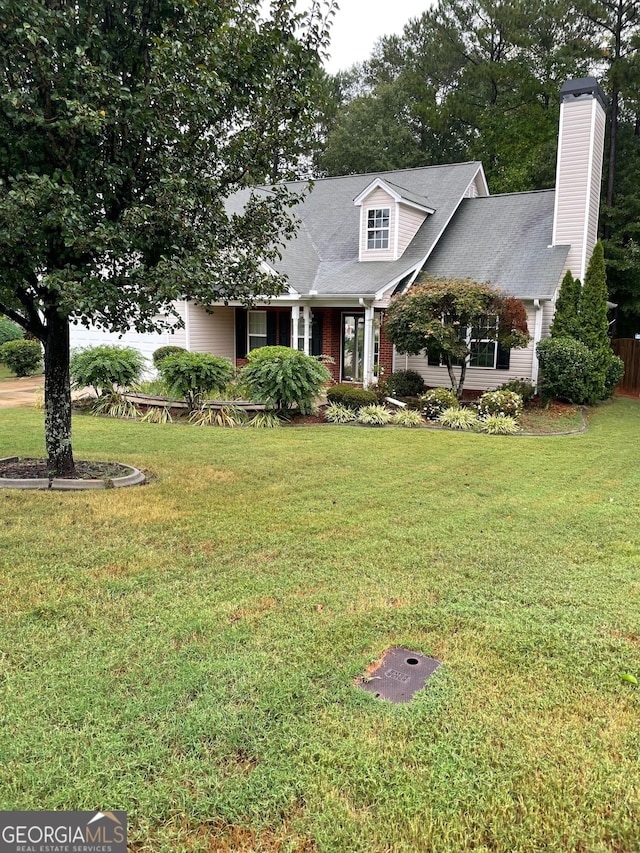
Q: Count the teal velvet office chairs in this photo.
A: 0